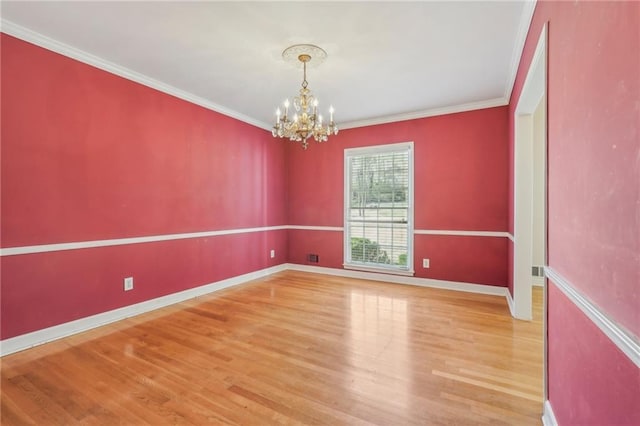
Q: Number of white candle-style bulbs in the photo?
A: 6